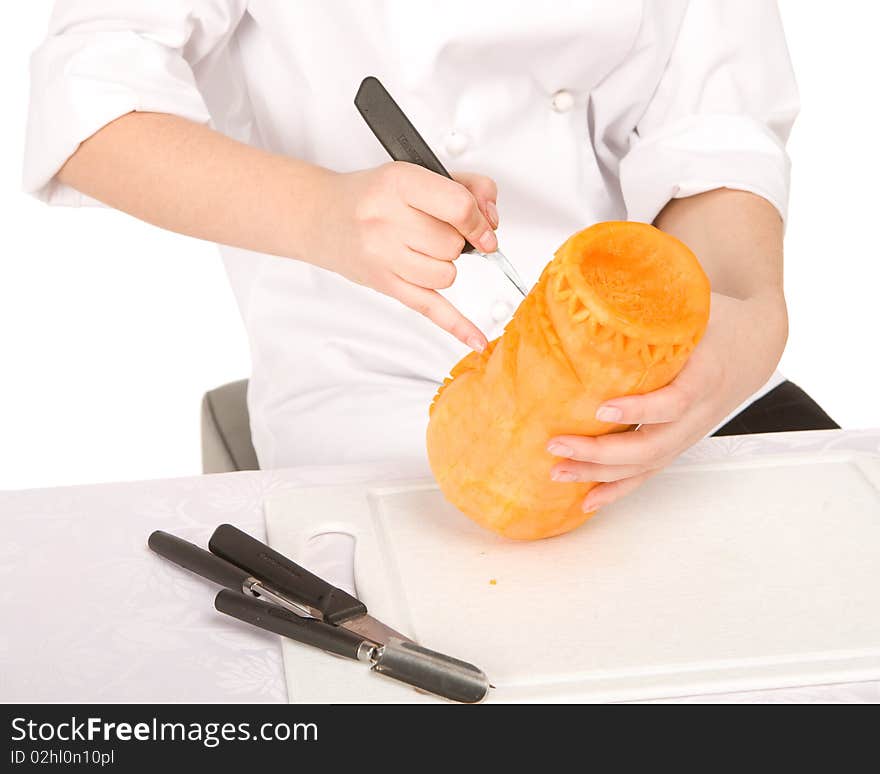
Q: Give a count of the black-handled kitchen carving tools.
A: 4